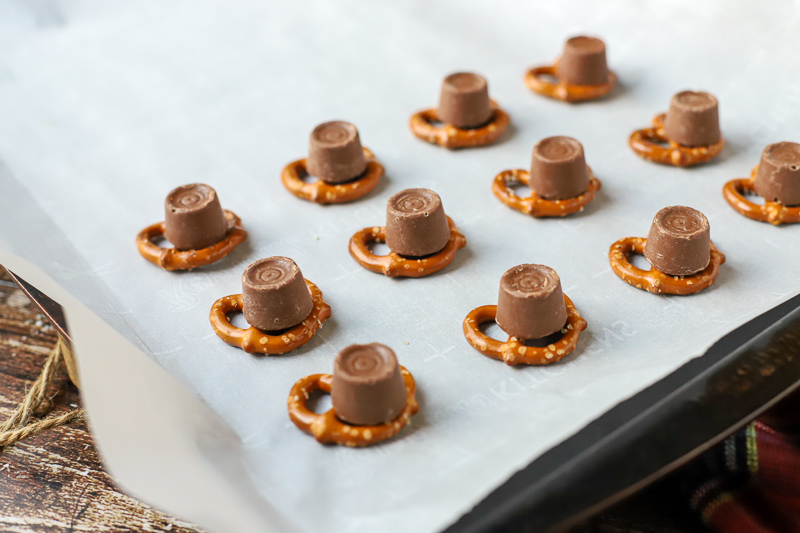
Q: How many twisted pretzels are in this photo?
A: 12